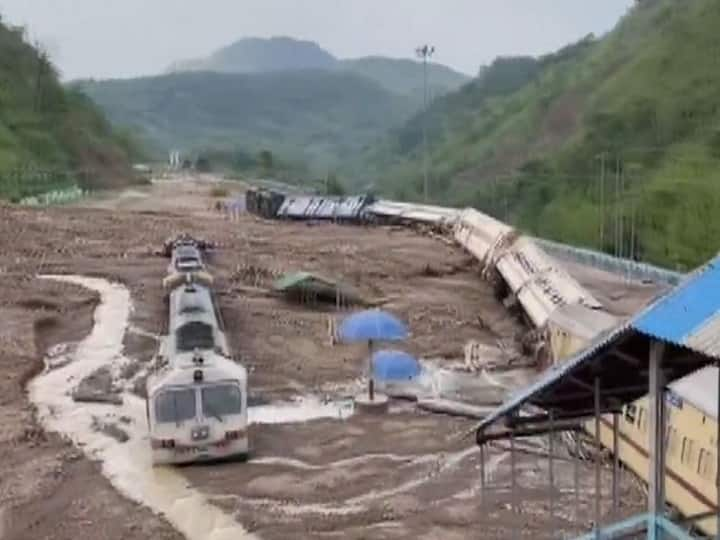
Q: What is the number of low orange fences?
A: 0